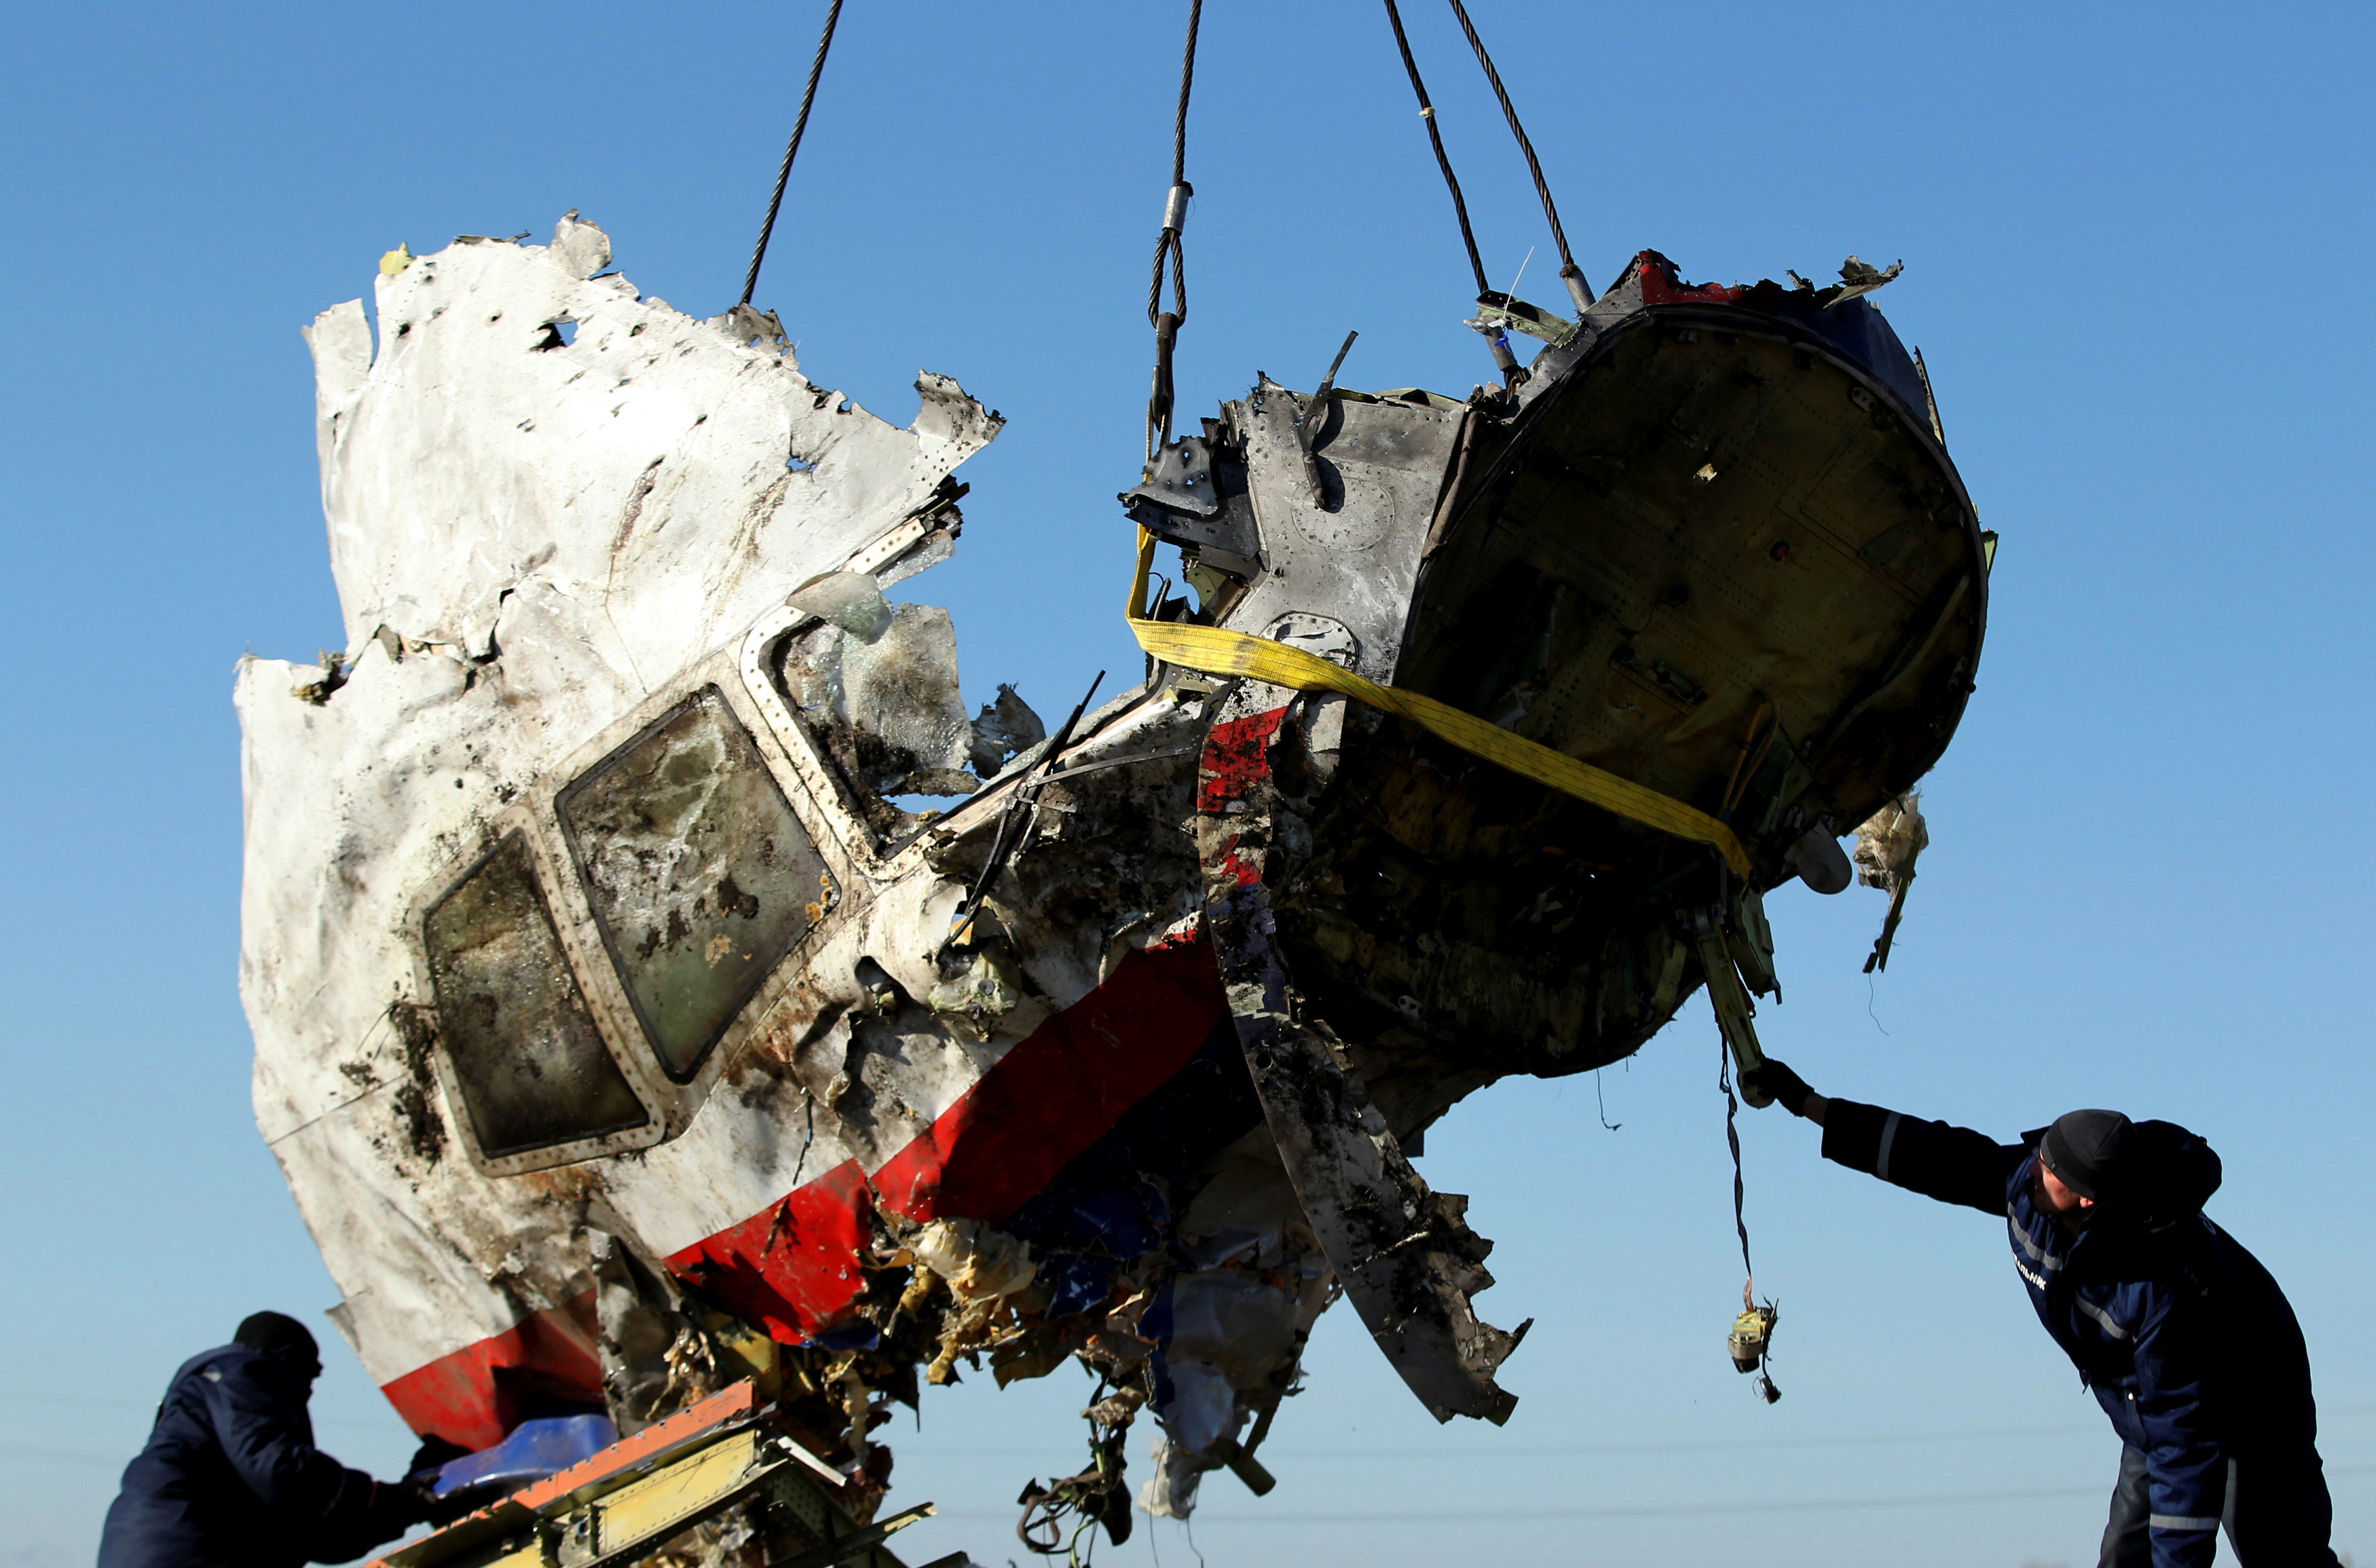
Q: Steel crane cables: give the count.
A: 4